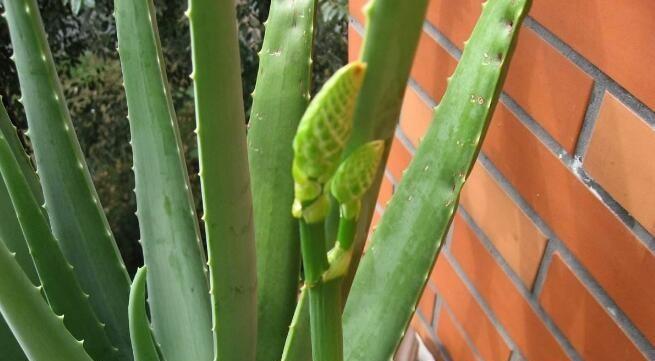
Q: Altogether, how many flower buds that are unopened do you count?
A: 2